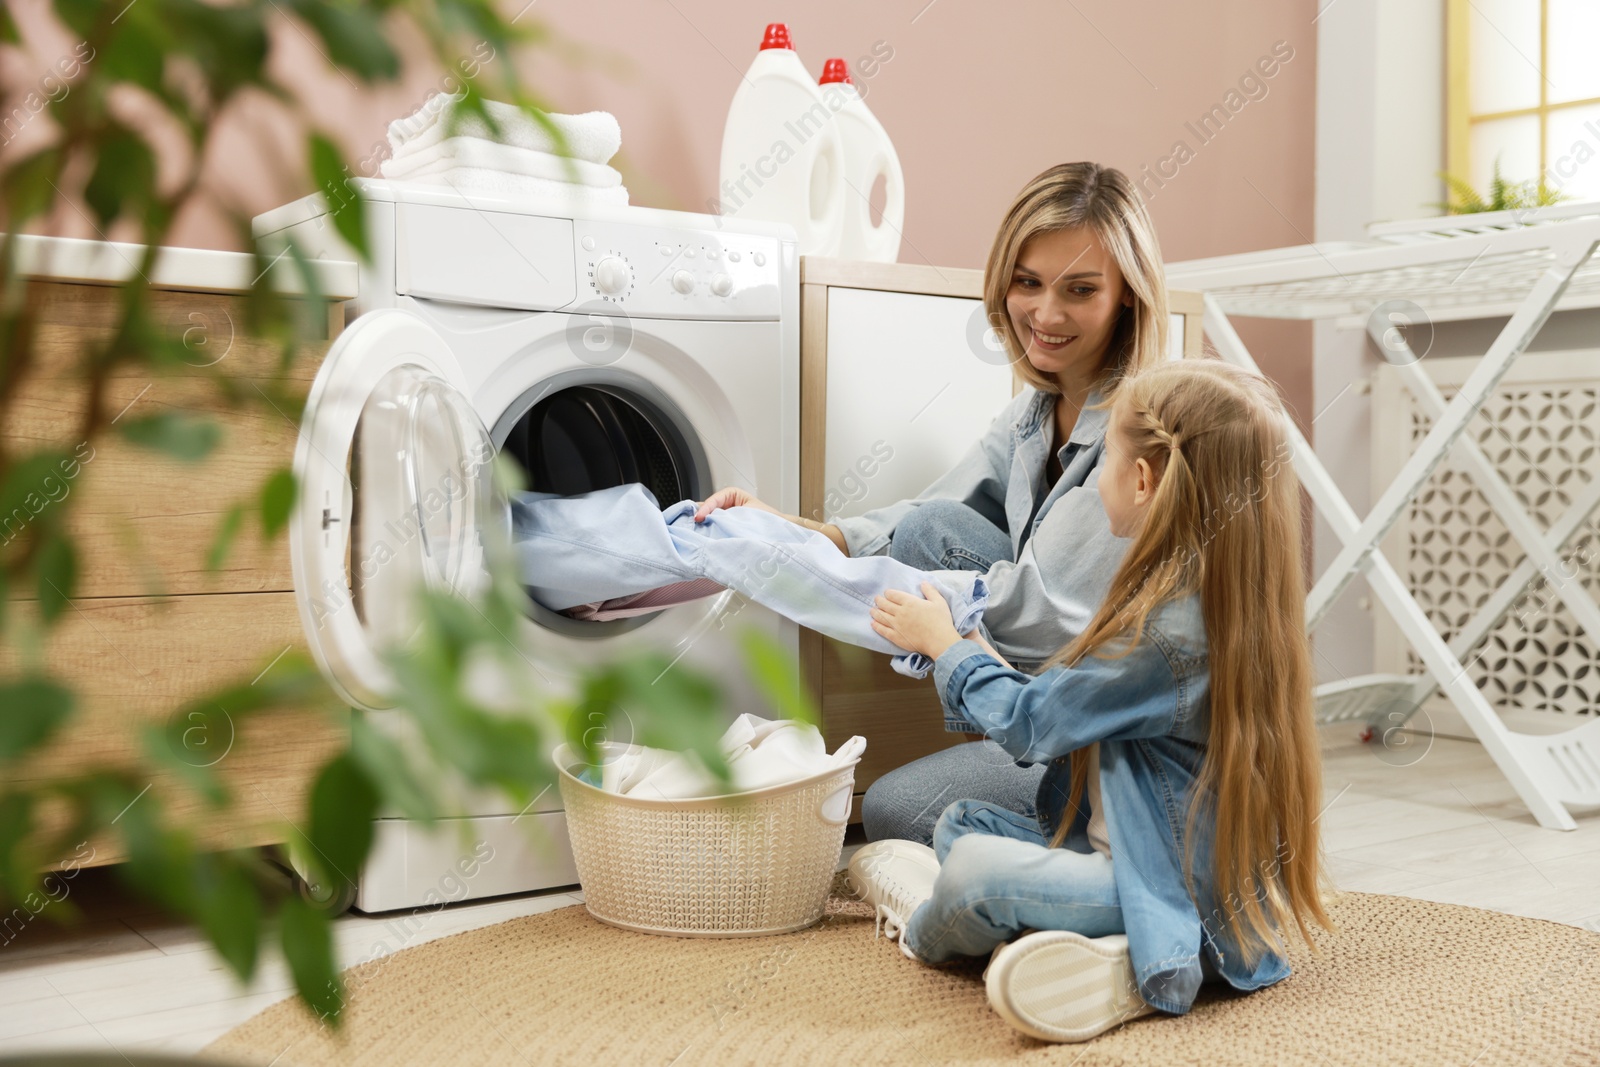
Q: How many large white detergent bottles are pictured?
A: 2